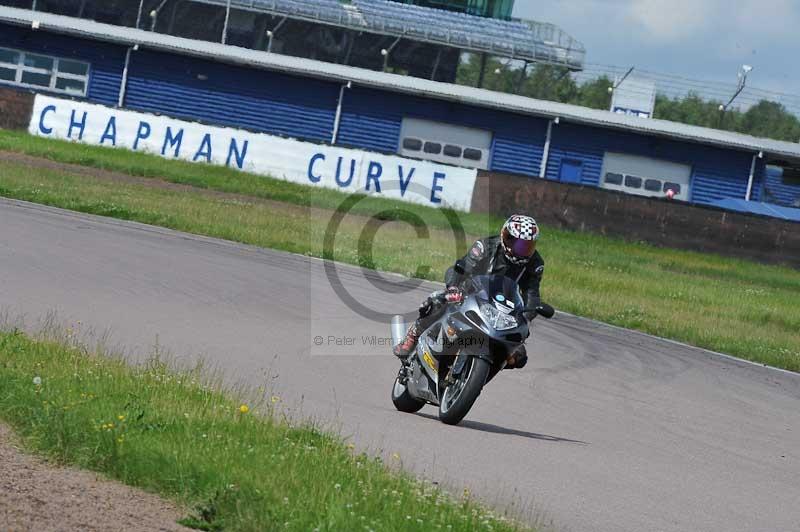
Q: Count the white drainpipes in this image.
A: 4